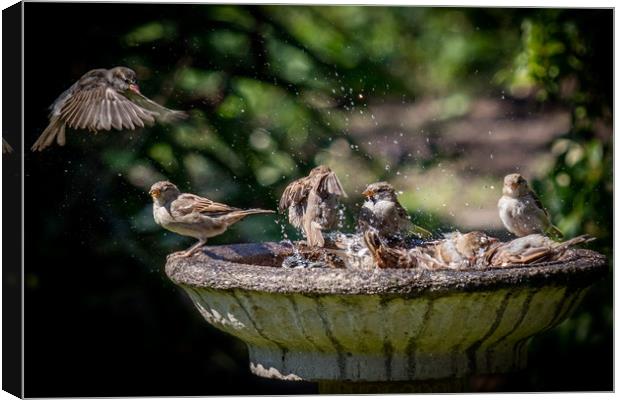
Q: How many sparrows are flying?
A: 1